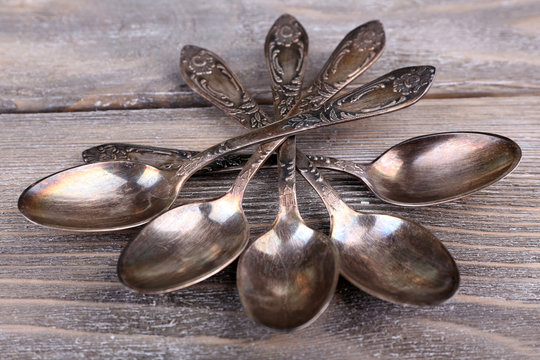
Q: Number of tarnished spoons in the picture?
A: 5